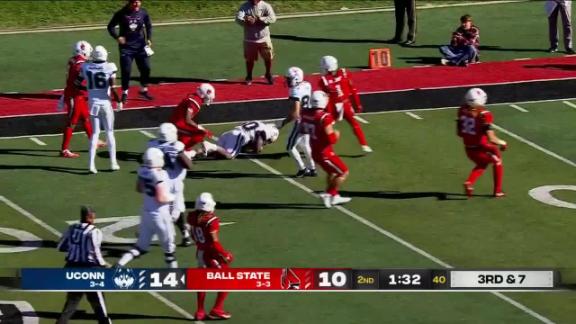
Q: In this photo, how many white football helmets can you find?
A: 11